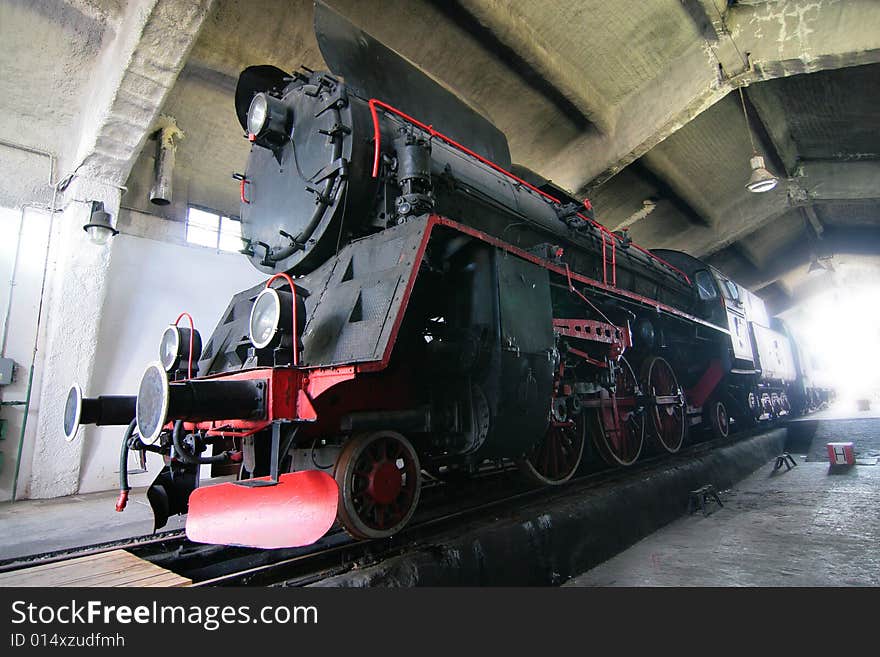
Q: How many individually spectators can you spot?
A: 0